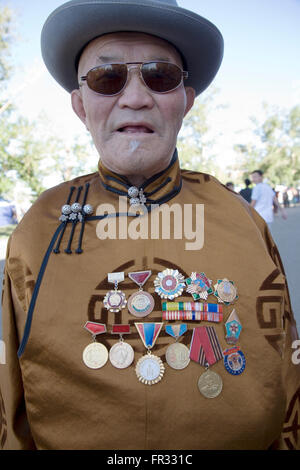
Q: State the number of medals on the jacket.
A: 12